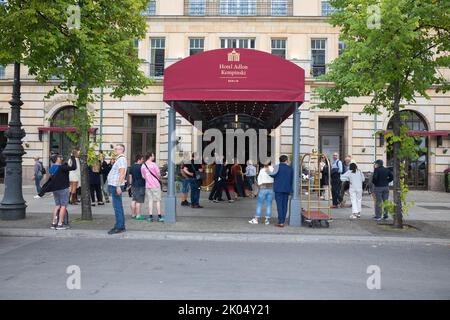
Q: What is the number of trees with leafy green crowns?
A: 2